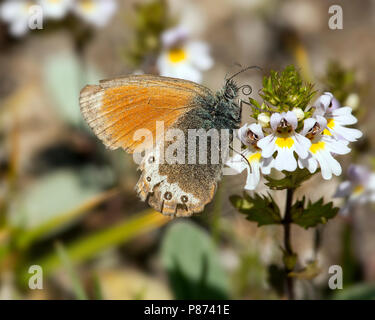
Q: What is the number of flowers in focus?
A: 4